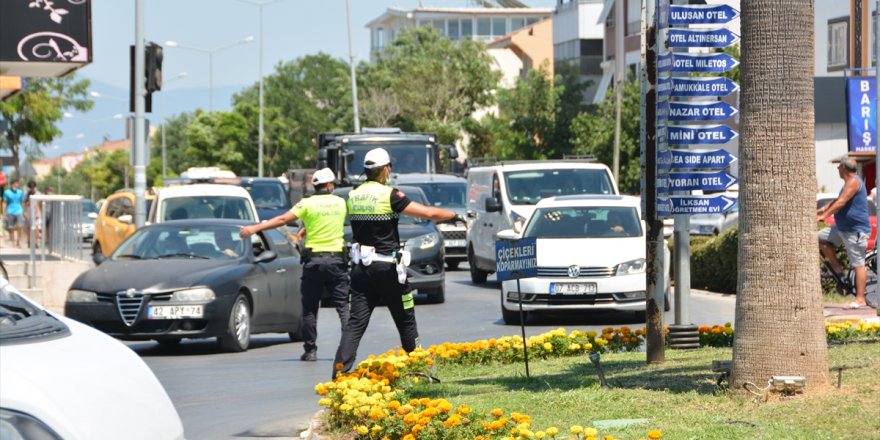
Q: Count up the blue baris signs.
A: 1